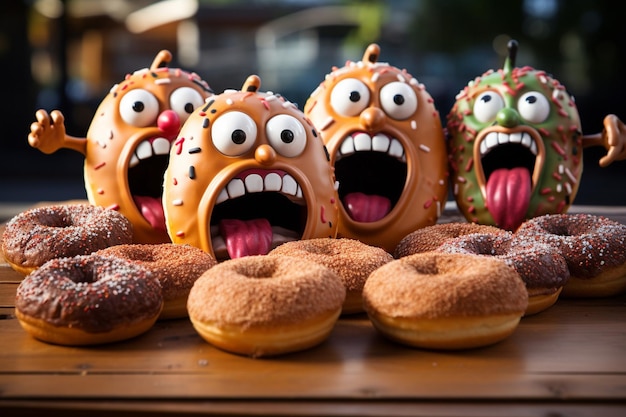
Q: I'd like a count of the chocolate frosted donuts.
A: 4